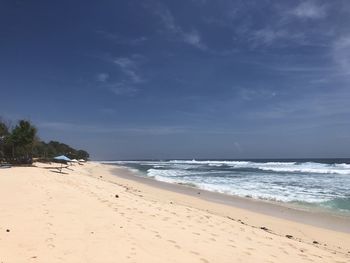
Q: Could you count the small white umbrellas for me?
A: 2